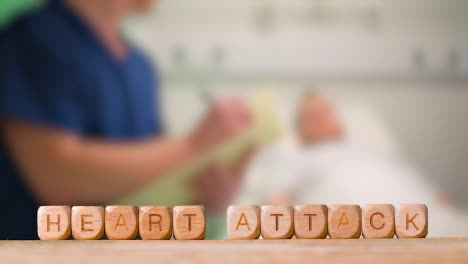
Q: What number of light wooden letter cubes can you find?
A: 11